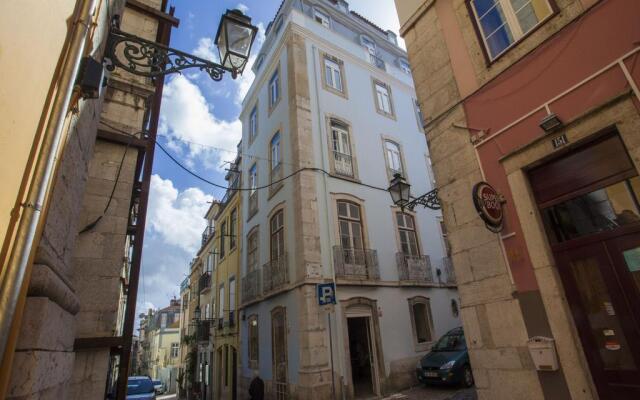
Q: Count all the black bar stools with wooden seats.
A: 0